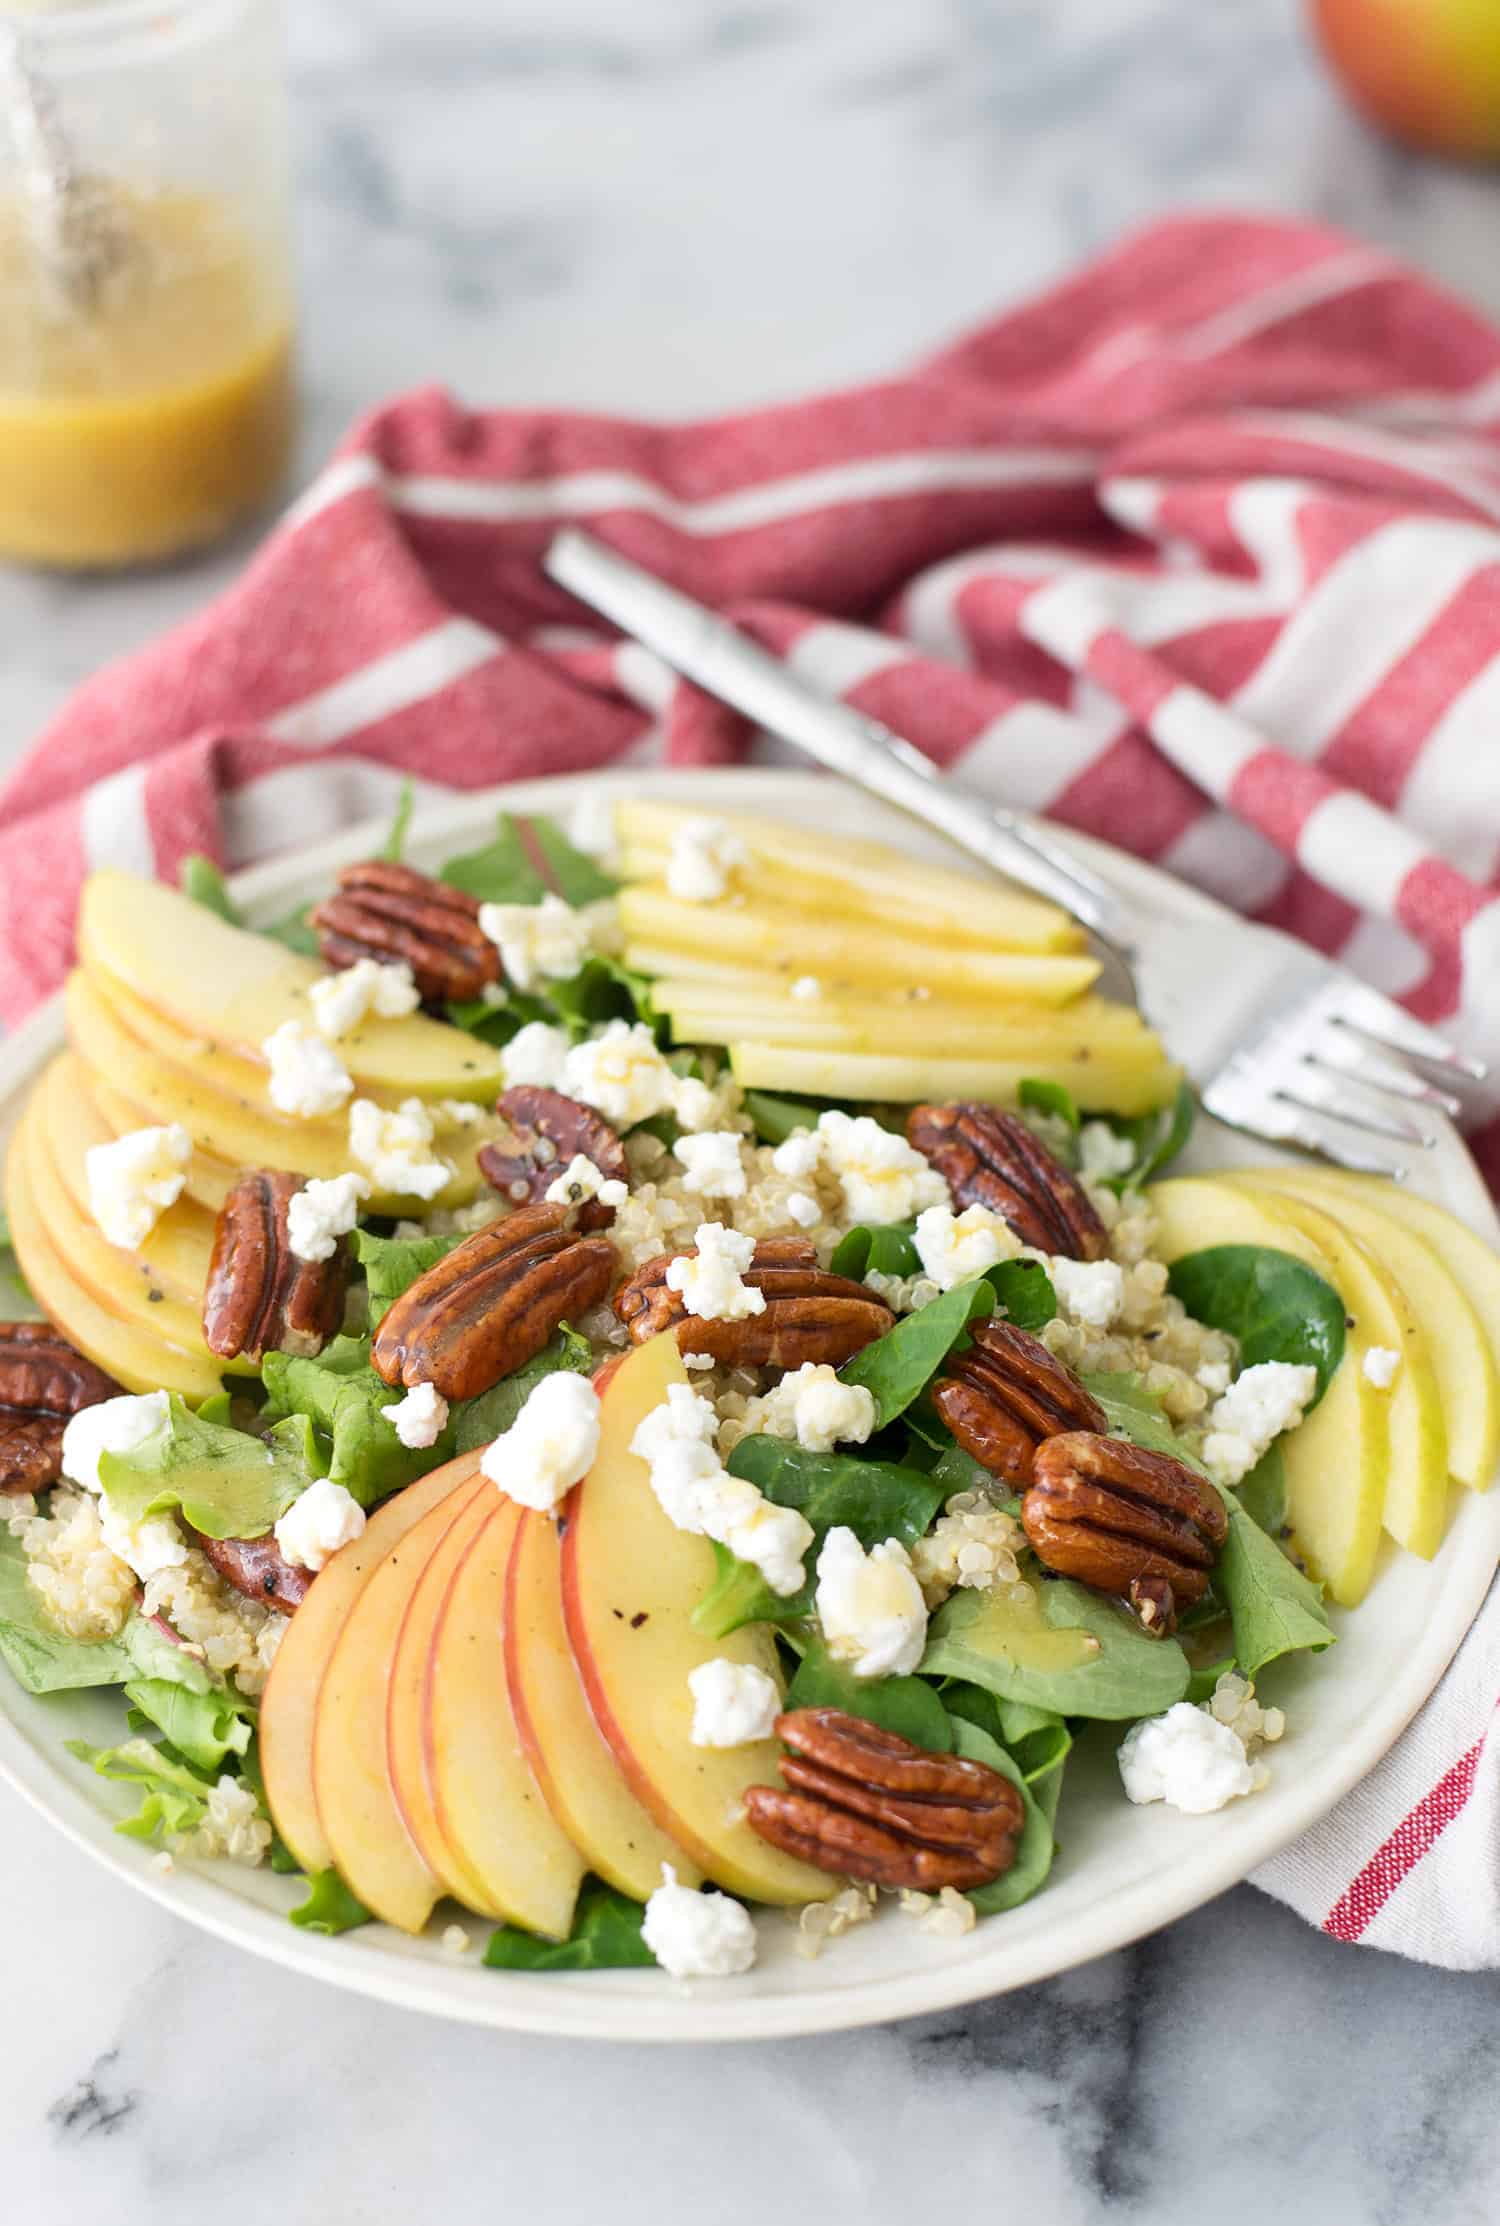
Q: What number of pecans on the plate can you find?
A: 11